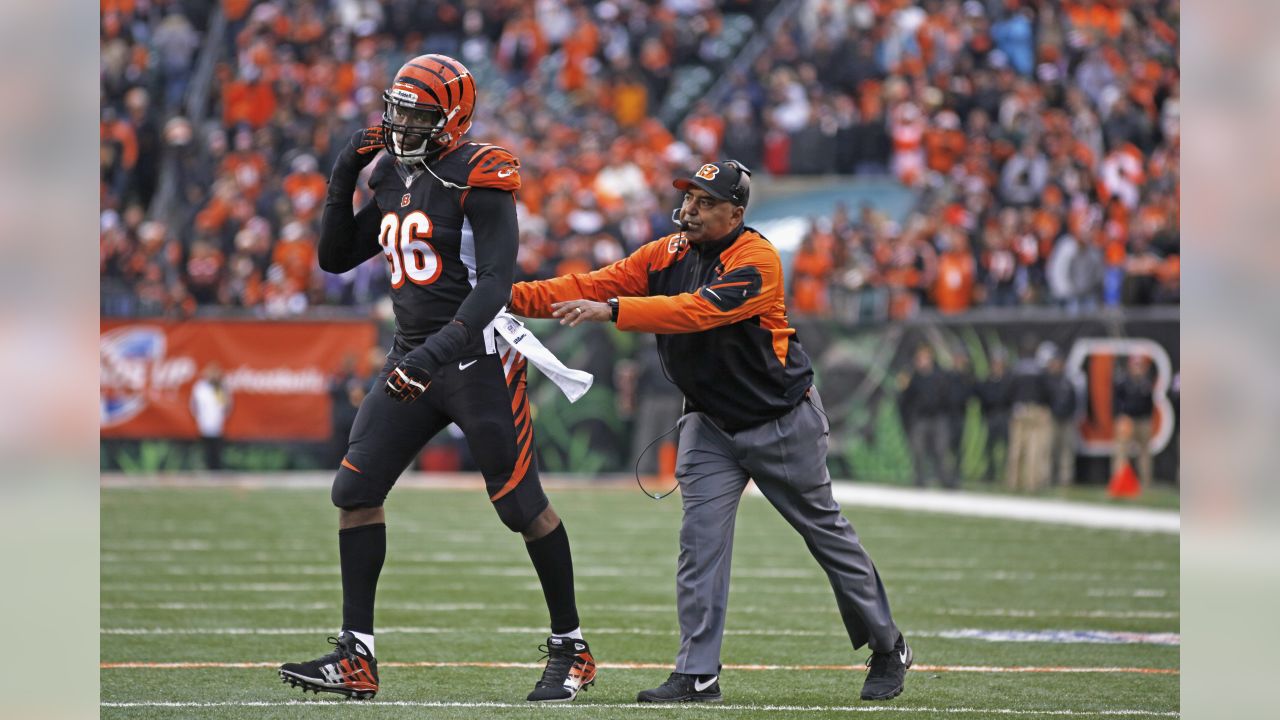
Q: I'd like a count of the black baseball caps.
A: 1